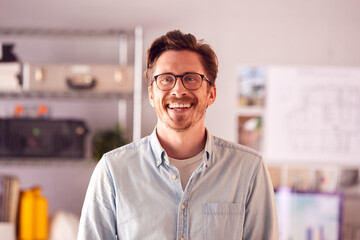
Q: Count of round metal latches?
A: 2